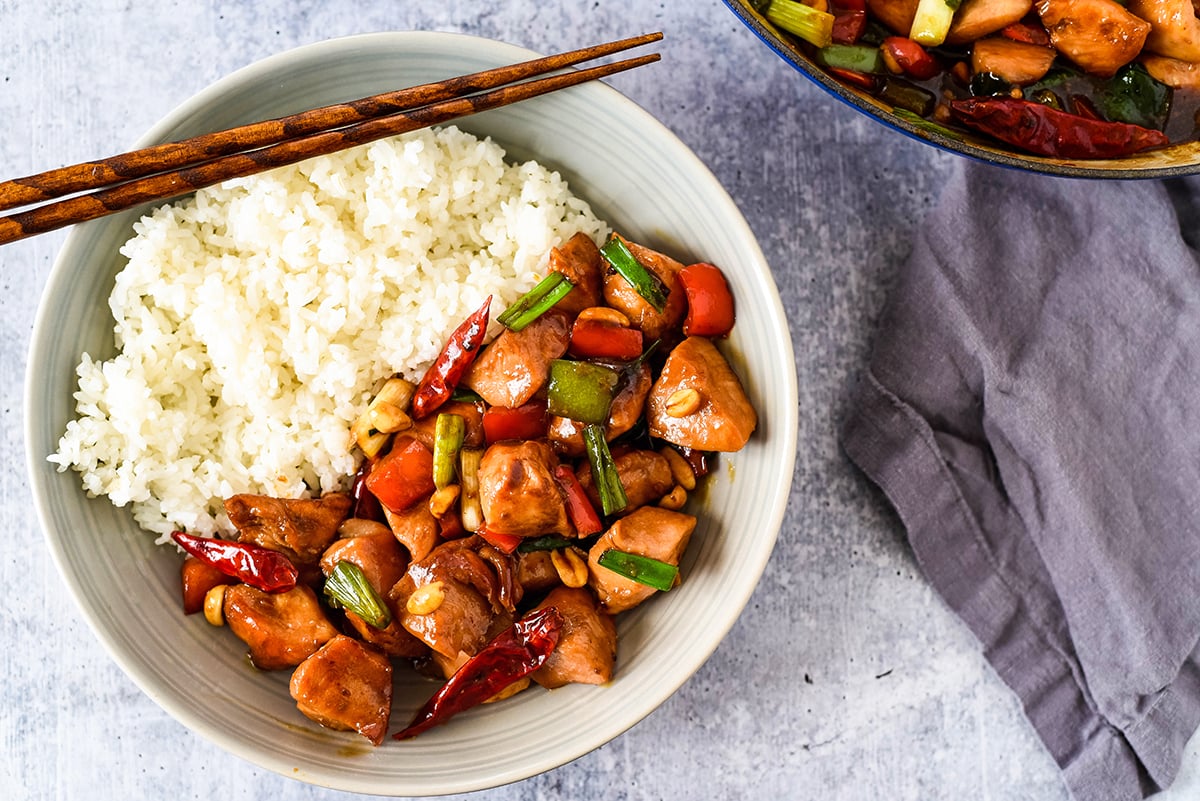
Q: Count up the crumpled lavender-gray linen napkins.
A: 1